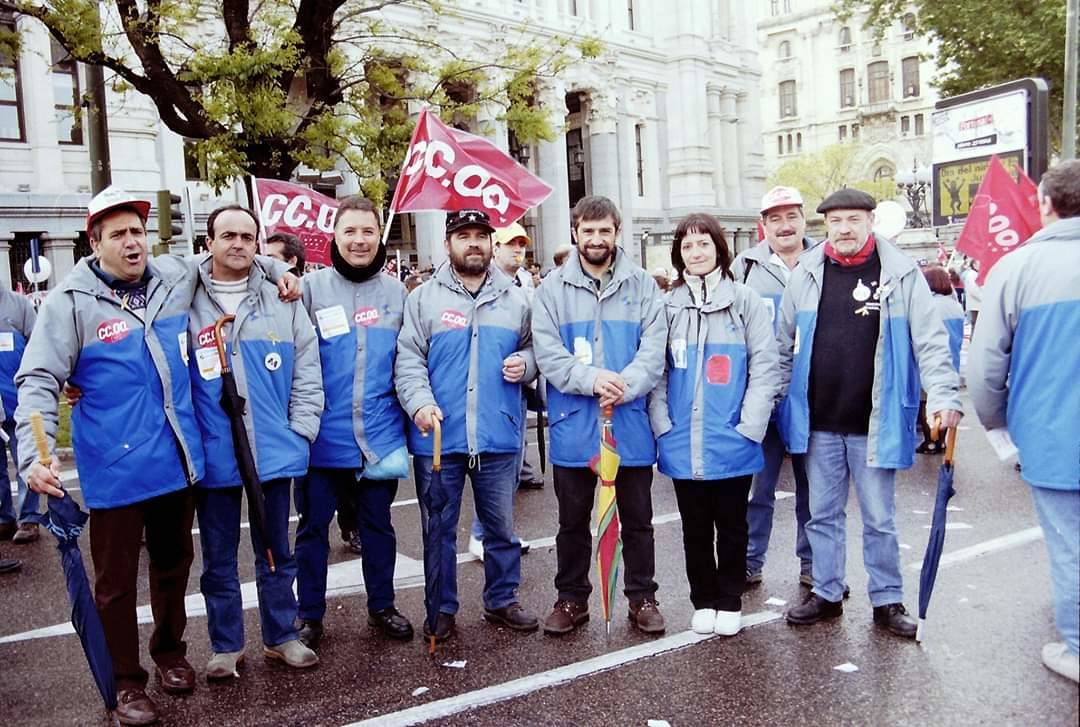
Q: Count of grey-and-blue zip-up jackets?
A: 11